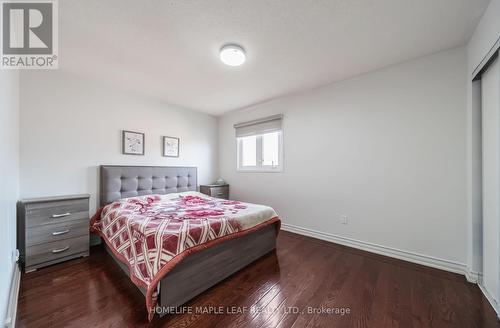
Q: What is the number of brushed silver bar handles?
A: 4